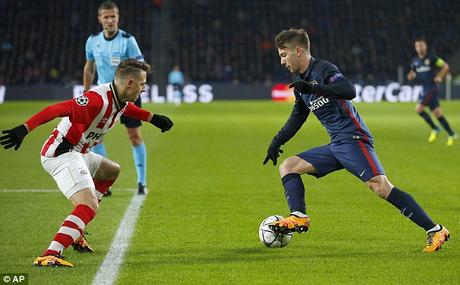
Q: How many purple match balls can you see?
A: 0